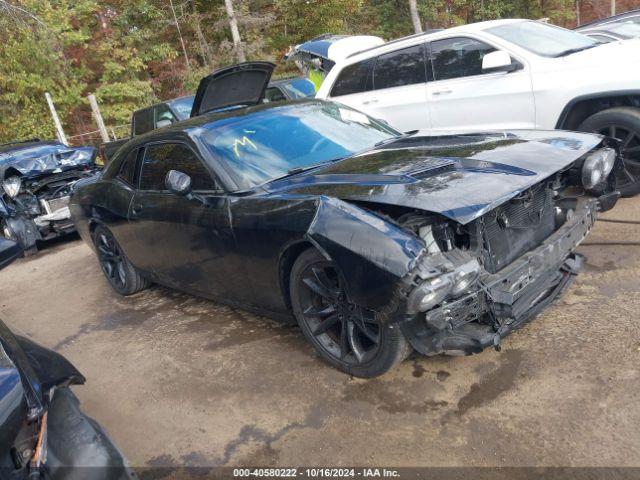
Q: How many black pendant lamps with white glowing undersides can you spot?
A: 0